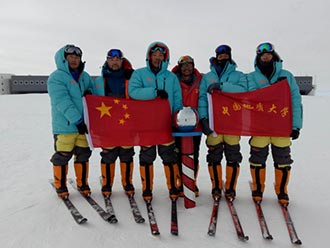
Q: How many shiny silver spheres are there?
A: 1